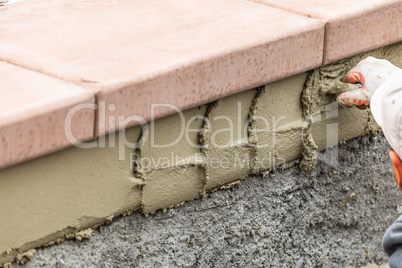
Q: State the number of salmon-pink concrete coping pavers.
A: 3